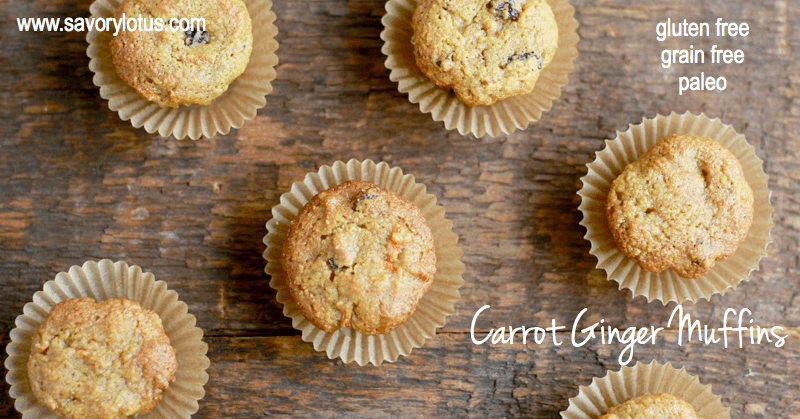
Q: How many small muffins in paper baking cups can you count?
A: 6